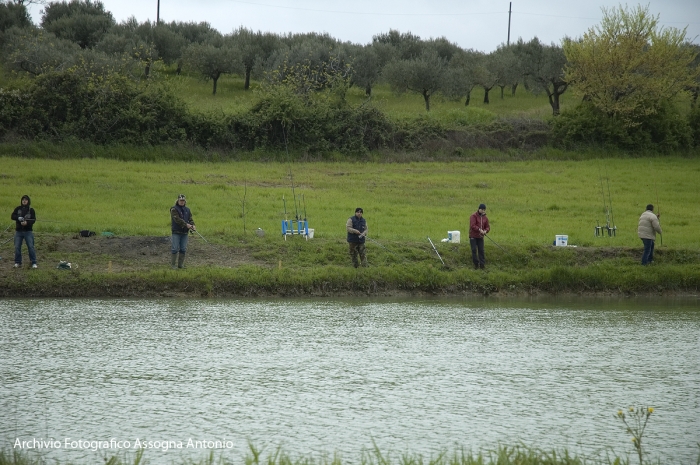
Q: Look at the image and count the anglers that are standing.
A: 5